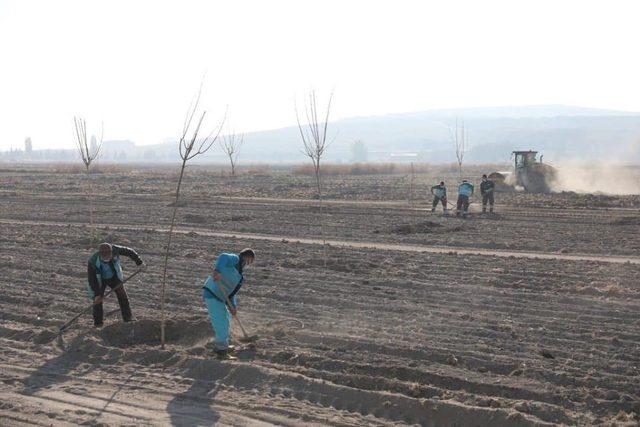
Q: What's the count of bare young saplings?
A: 5